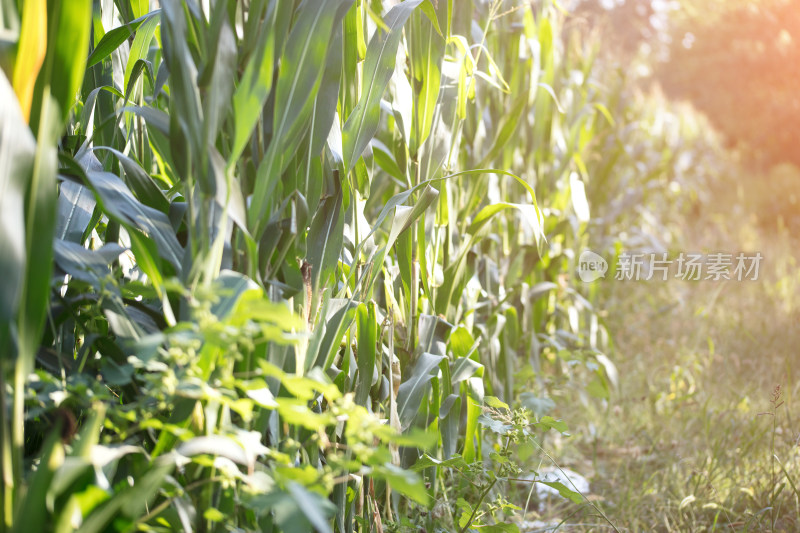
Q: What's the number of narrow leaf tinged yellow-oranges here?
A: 1